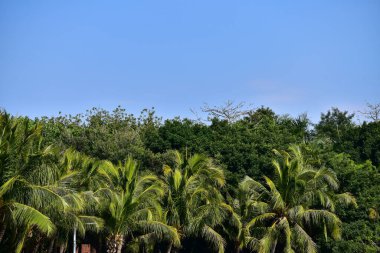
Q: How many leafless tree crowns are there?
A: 2